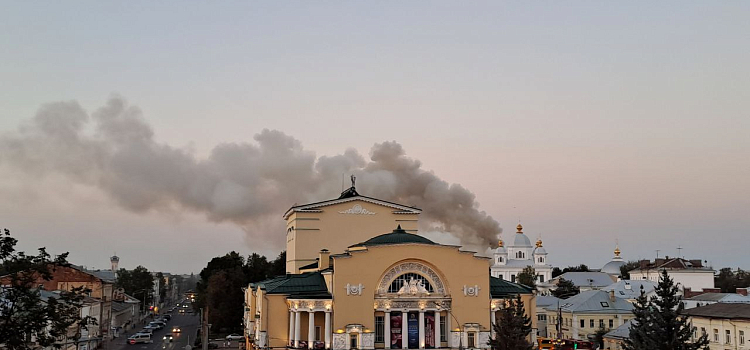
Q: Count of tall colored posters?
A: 3